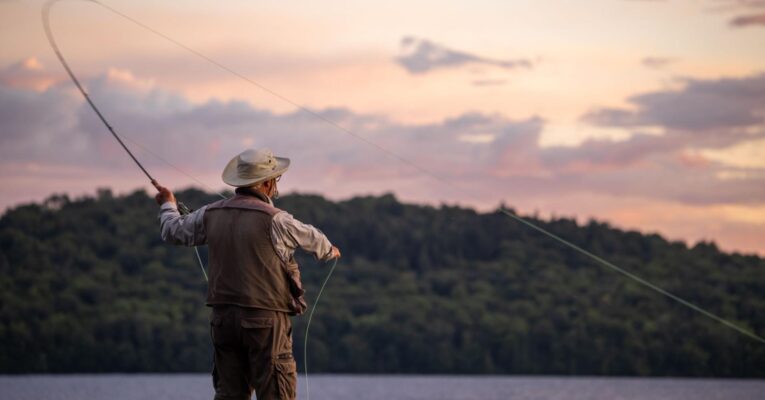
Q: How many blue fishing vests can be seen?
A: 0